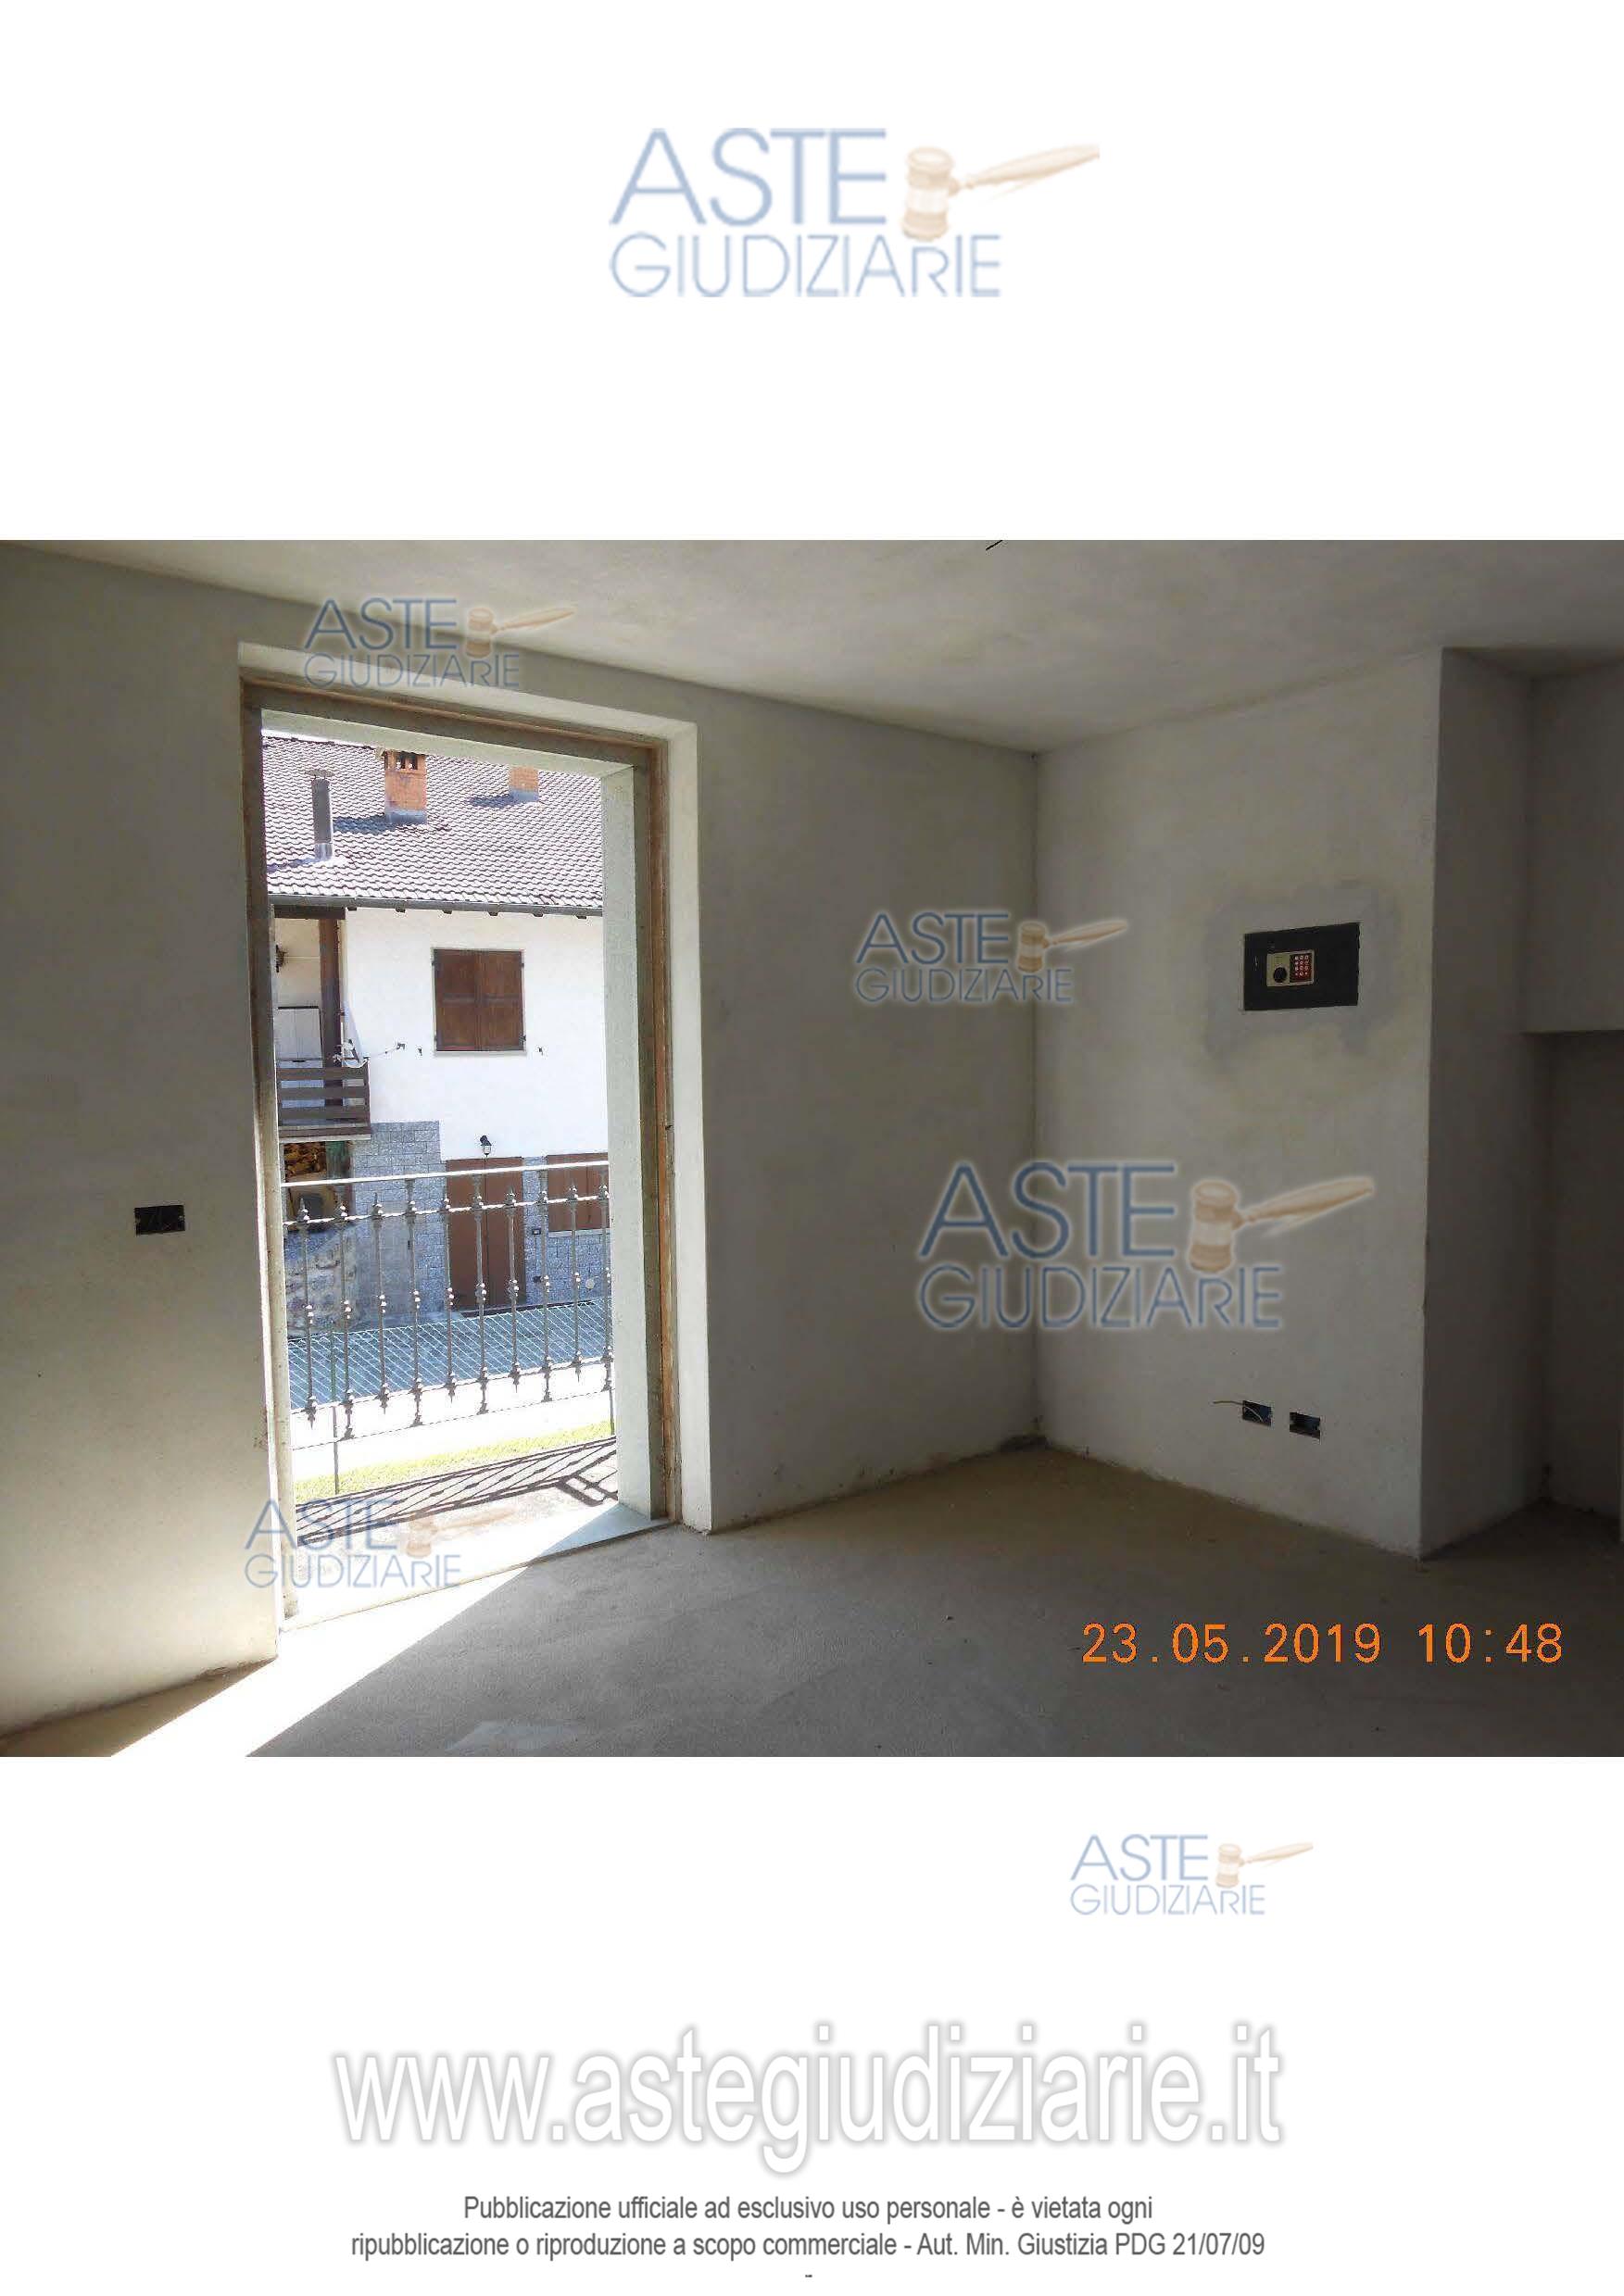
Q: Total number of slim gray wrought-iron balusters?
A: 10